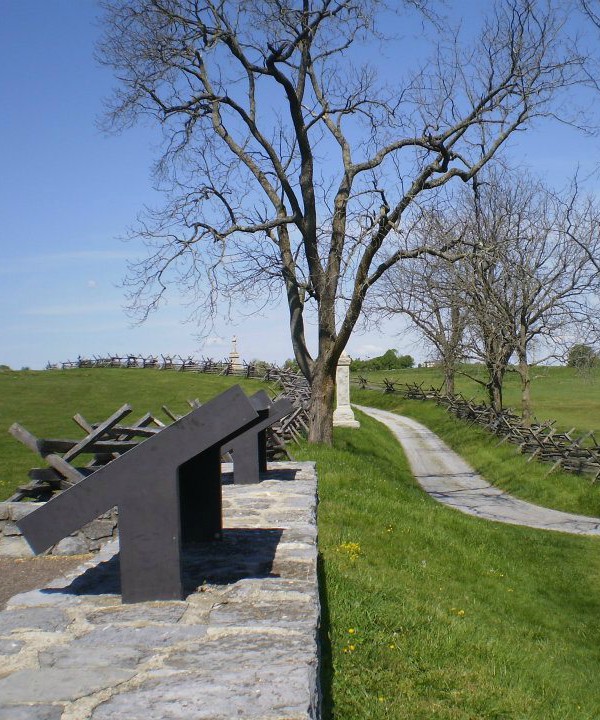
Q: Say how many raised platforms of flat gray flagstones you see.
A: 1